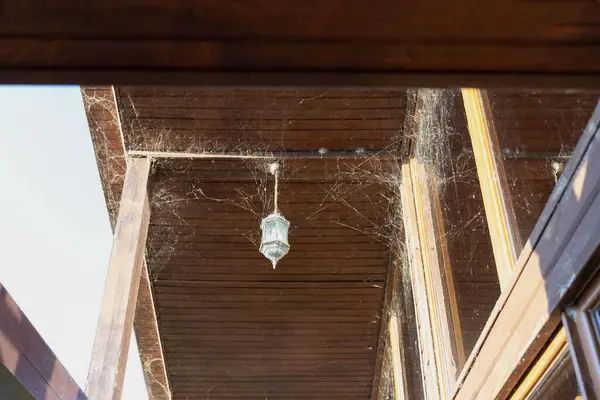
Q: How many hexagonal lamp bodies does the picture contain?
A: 1